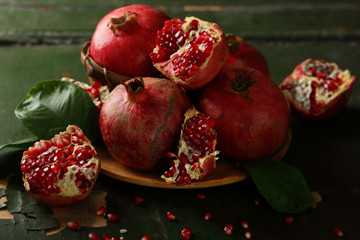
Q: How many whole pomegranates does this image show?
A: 4